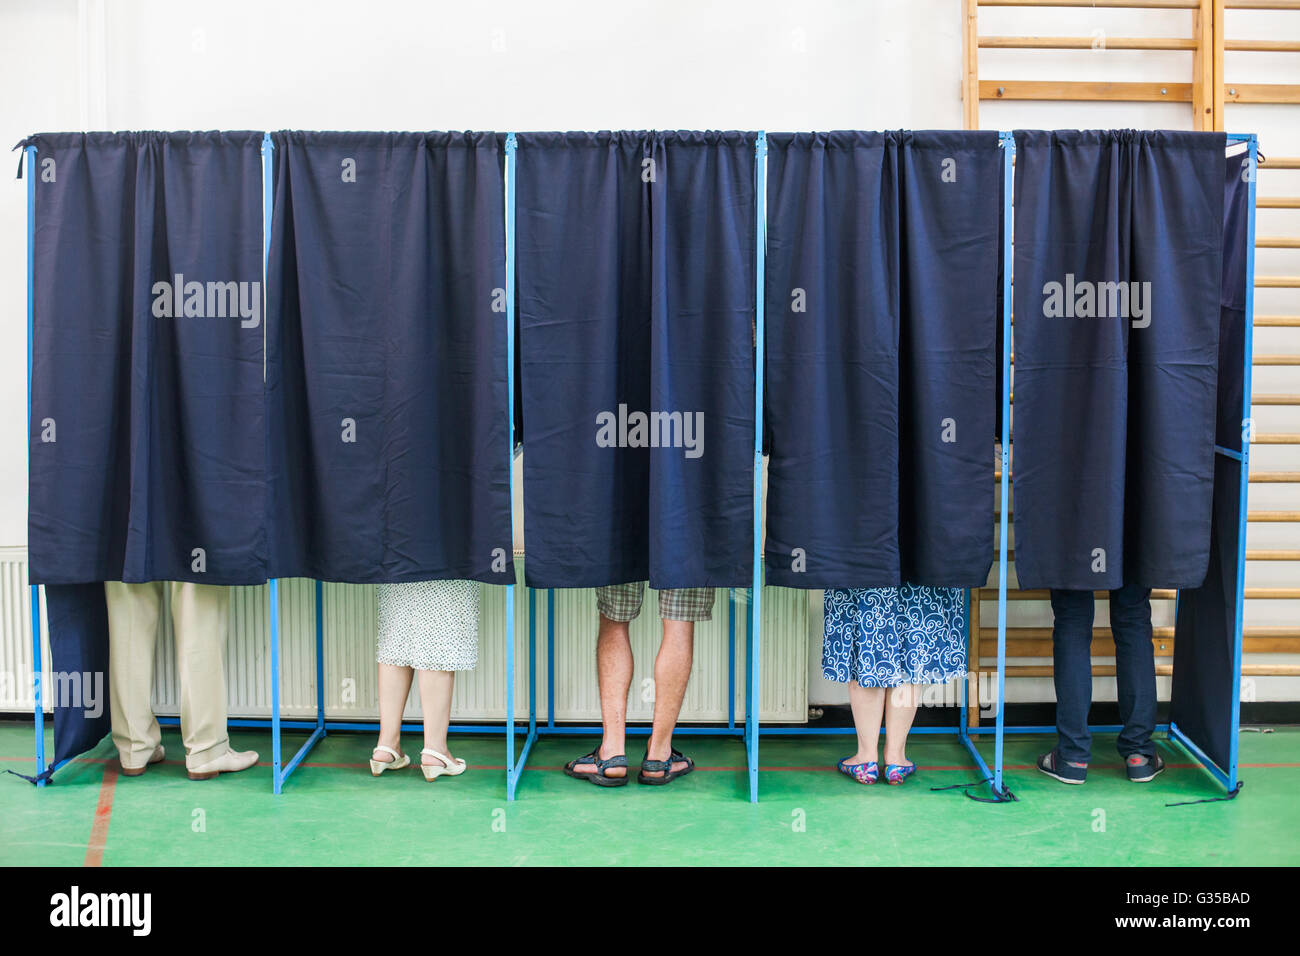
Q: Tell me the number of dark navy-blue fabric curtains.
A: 5